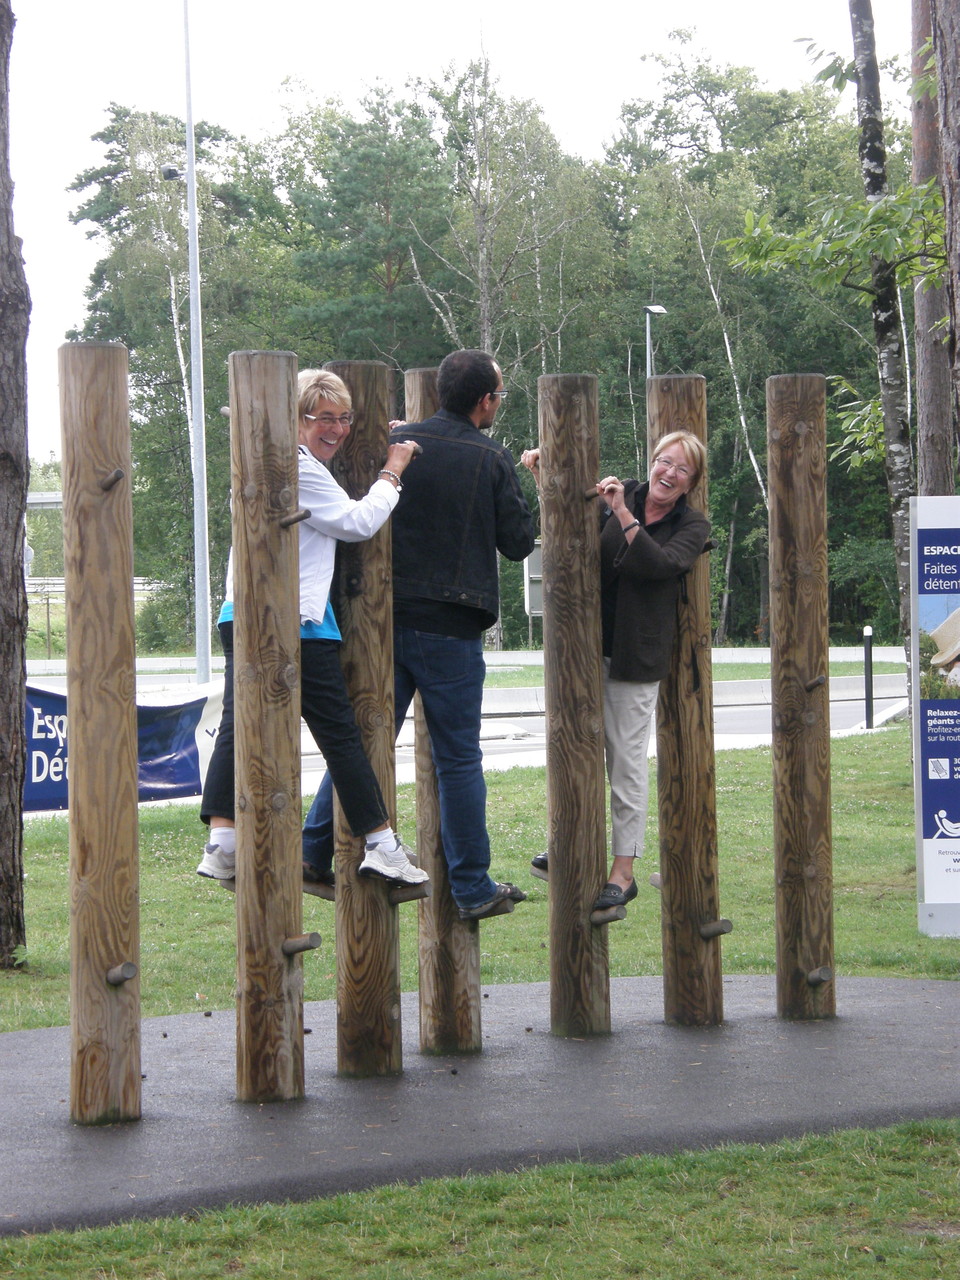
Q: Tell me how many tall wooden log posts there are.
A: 7